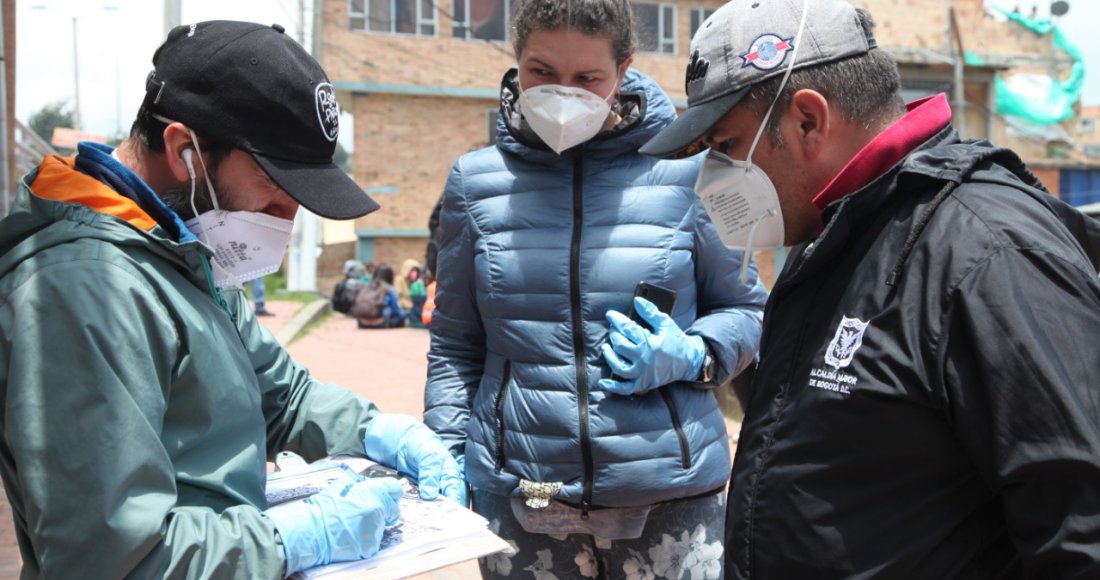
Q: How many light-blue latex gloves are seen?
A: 4